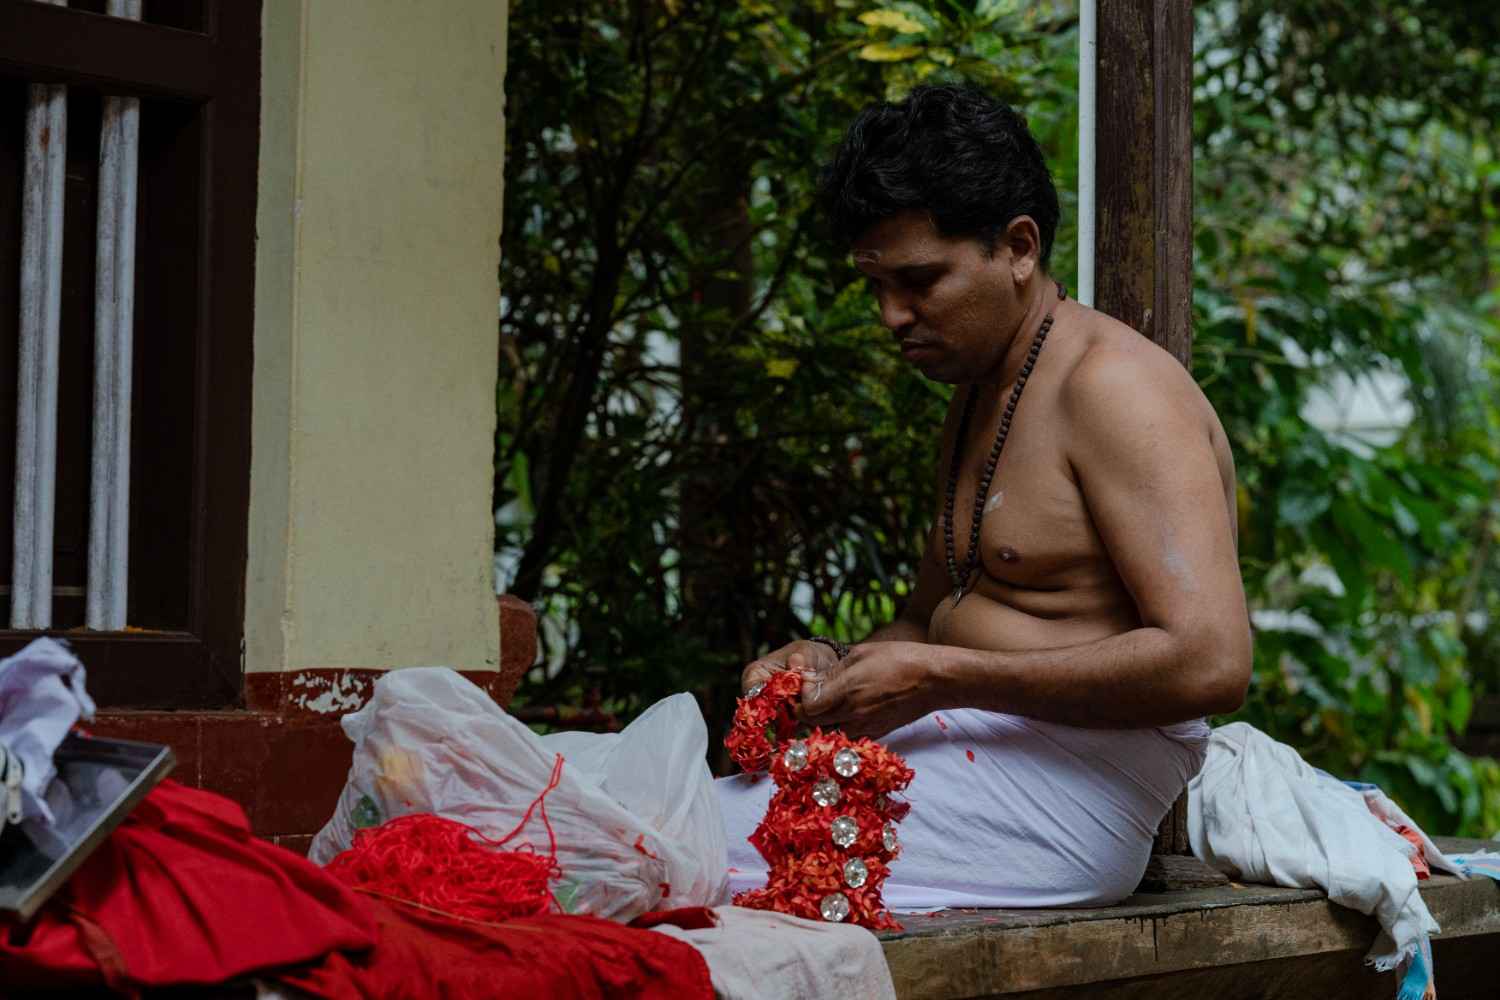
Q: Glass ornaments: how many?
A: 8